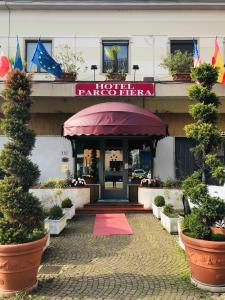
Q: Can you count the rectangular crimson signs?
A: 1